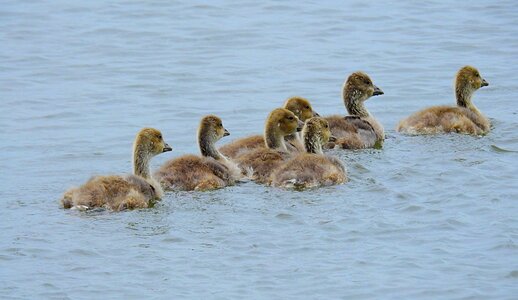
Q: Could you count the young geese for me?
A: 7